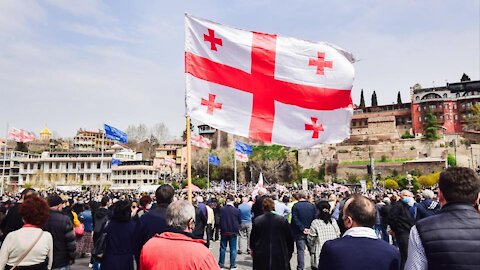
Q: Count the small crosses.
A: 4